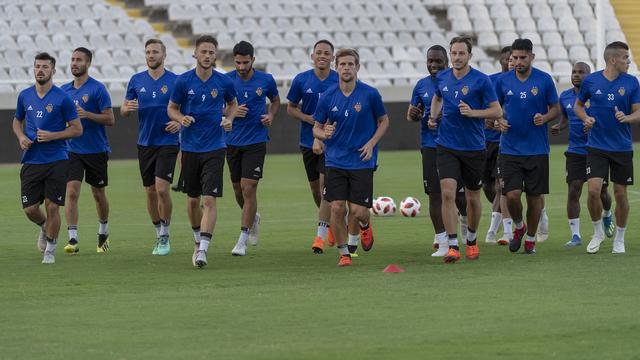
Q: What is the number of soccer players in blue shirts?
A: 13